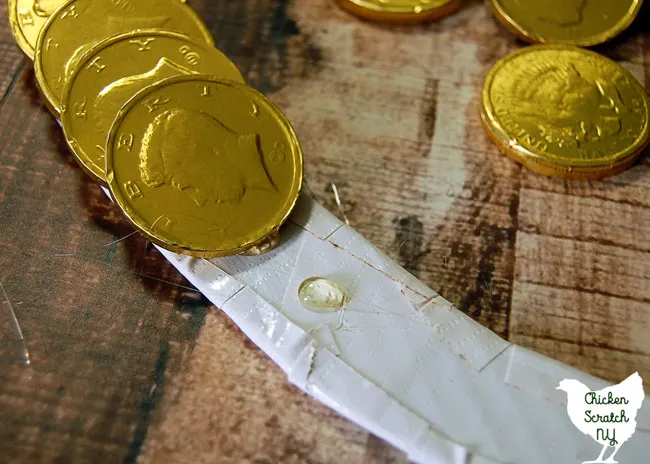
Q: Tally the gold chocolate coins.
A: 7